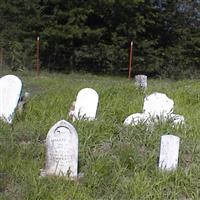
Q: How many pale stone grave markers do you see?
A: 6